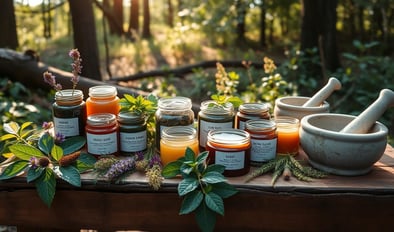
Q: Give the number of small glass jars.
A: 11